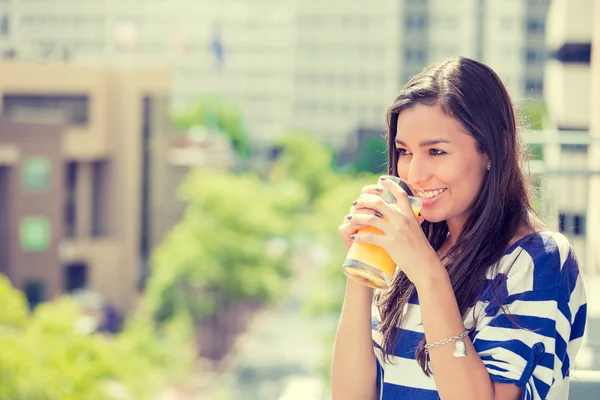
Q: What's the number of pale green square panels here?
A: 2